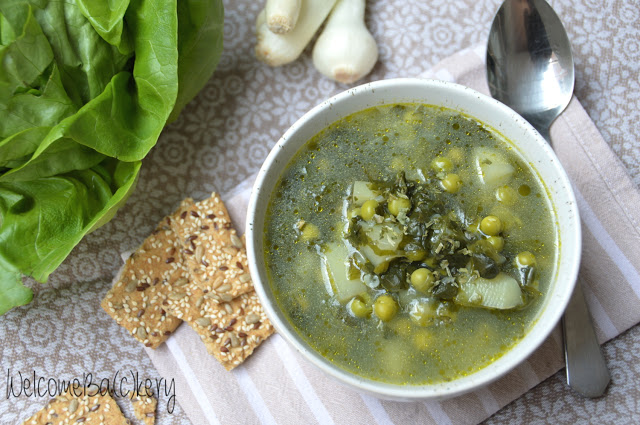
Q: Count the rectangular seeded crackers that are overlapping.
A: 3